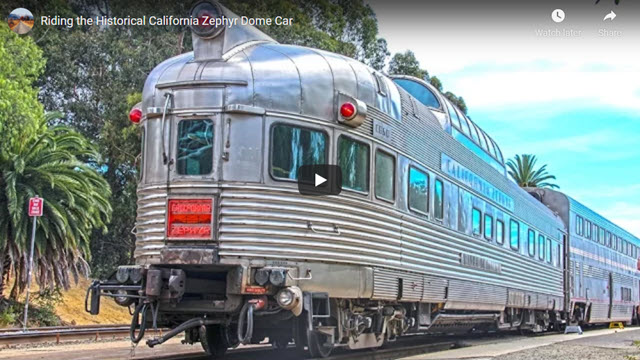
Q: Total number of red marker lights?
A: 2